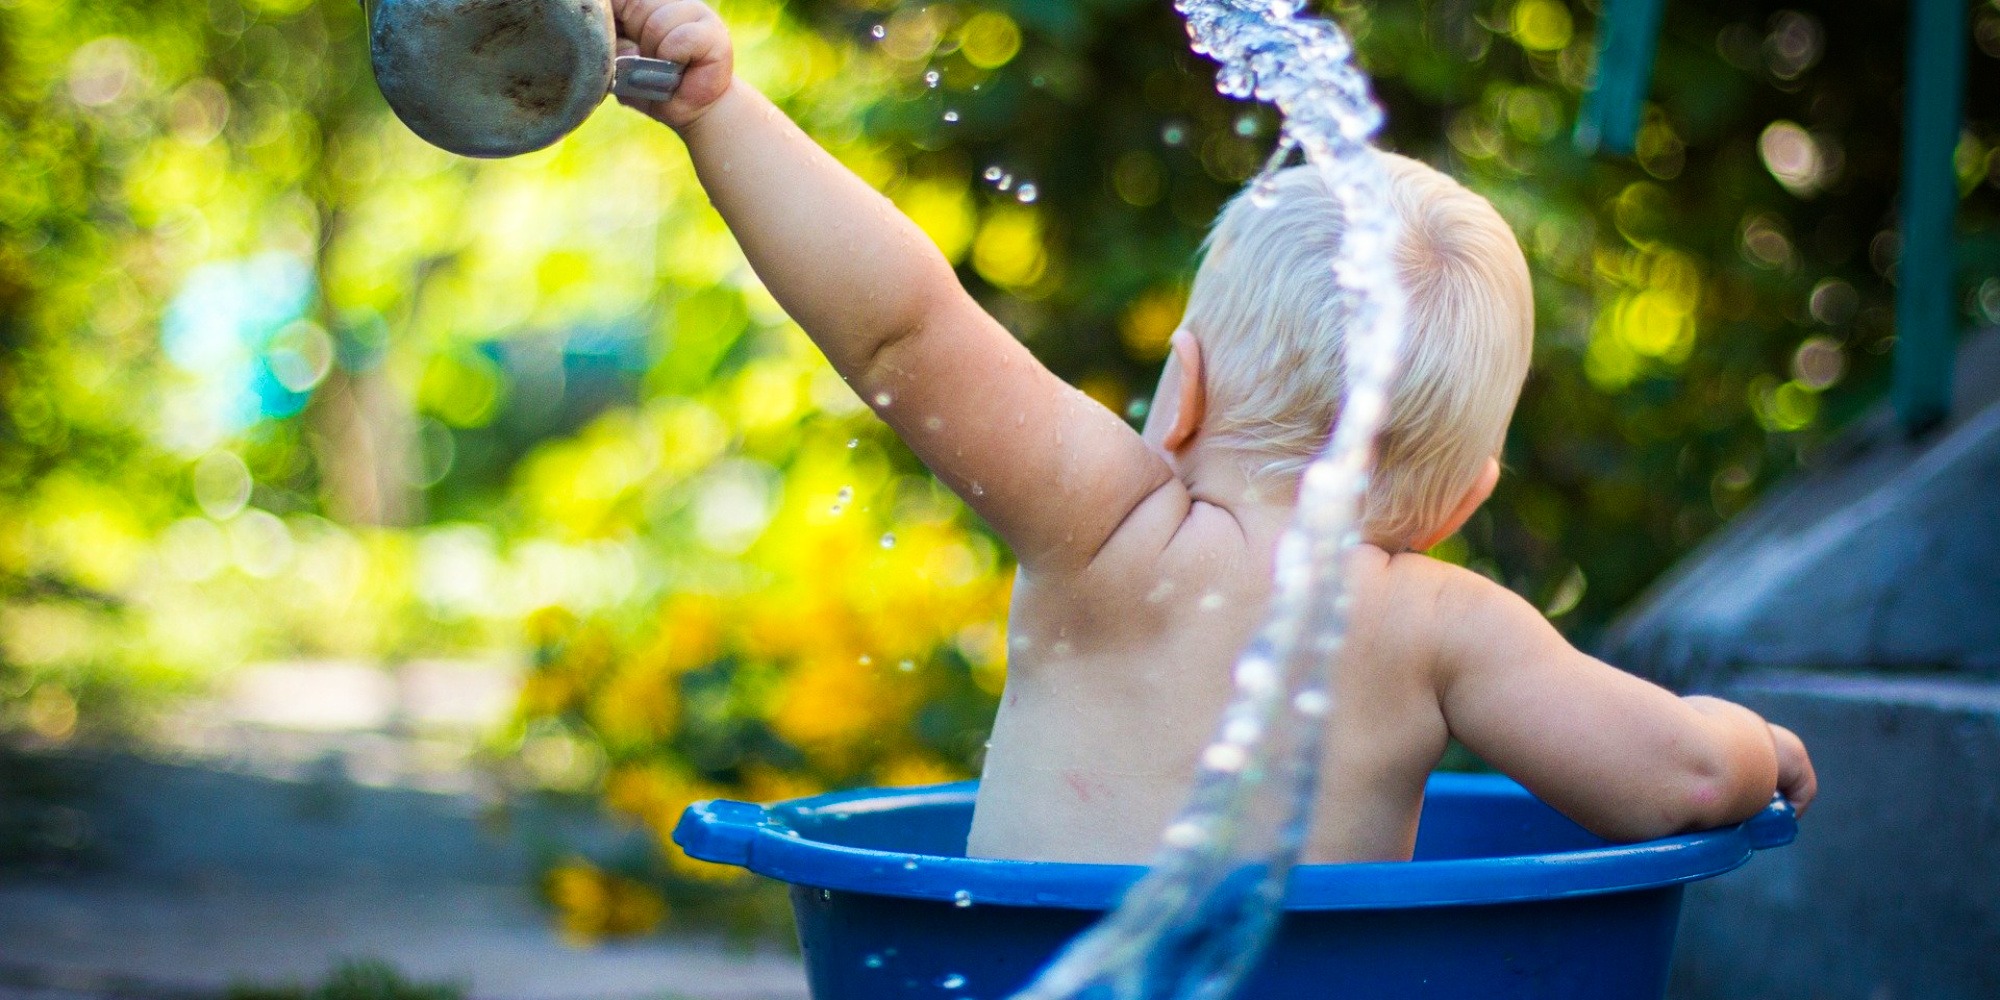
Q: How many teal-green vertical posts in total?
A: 2